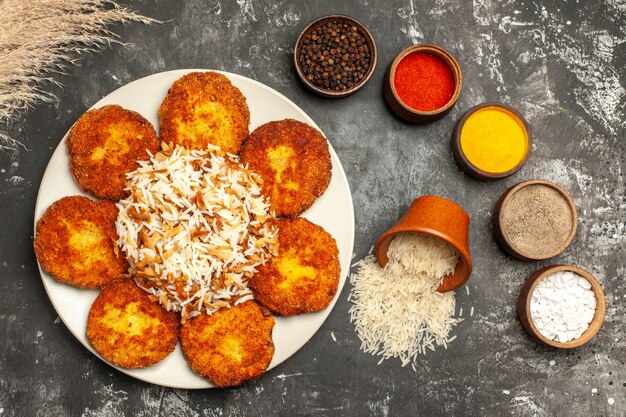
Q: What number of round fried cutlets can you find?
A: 7